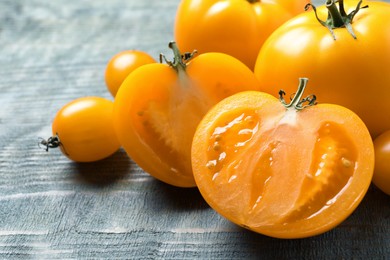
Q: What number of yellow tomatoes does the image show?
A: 7